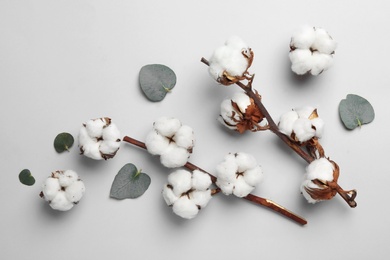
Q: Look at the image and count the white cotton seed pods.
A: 10